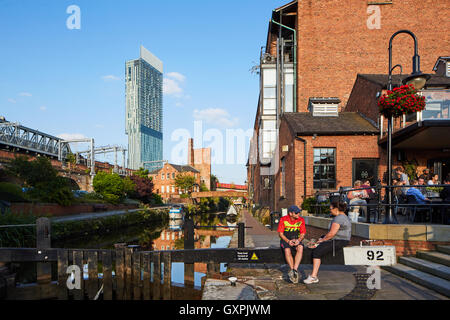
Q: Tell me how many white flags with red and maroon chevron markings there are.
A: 0